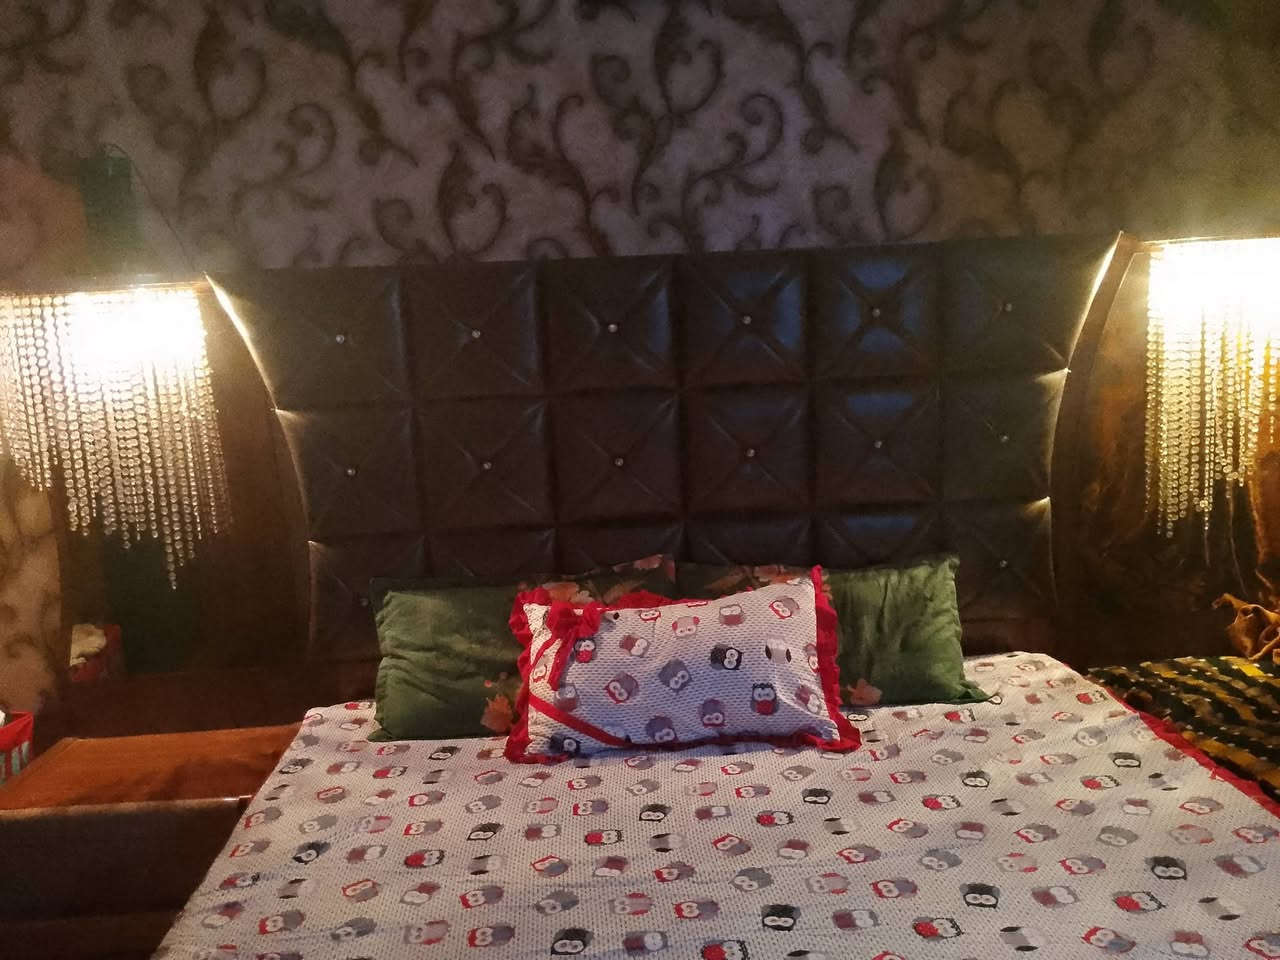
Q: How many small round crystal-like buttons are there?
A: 14